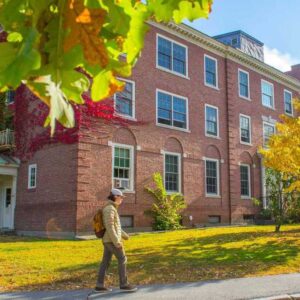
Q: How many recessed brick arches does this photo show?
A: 4